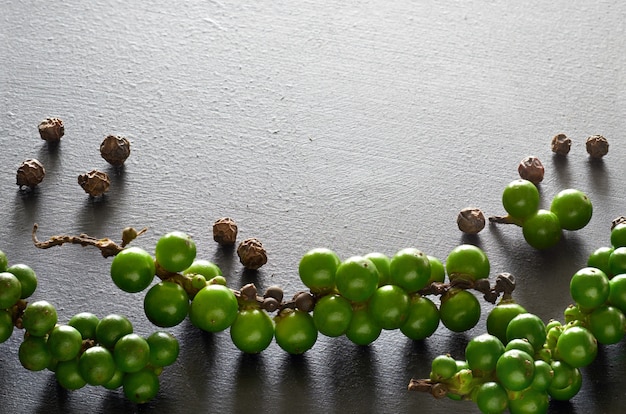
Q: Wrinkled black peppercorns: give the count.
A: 10